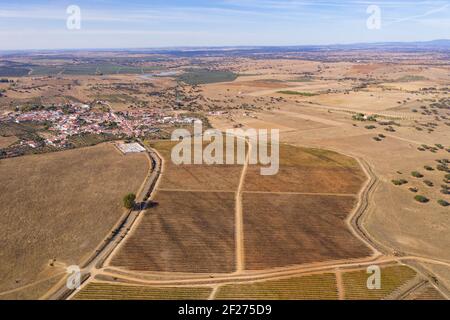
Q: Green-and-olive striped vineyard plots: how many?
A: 3